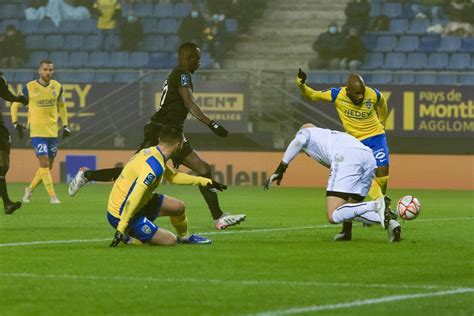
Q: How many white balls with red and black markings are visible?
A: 1